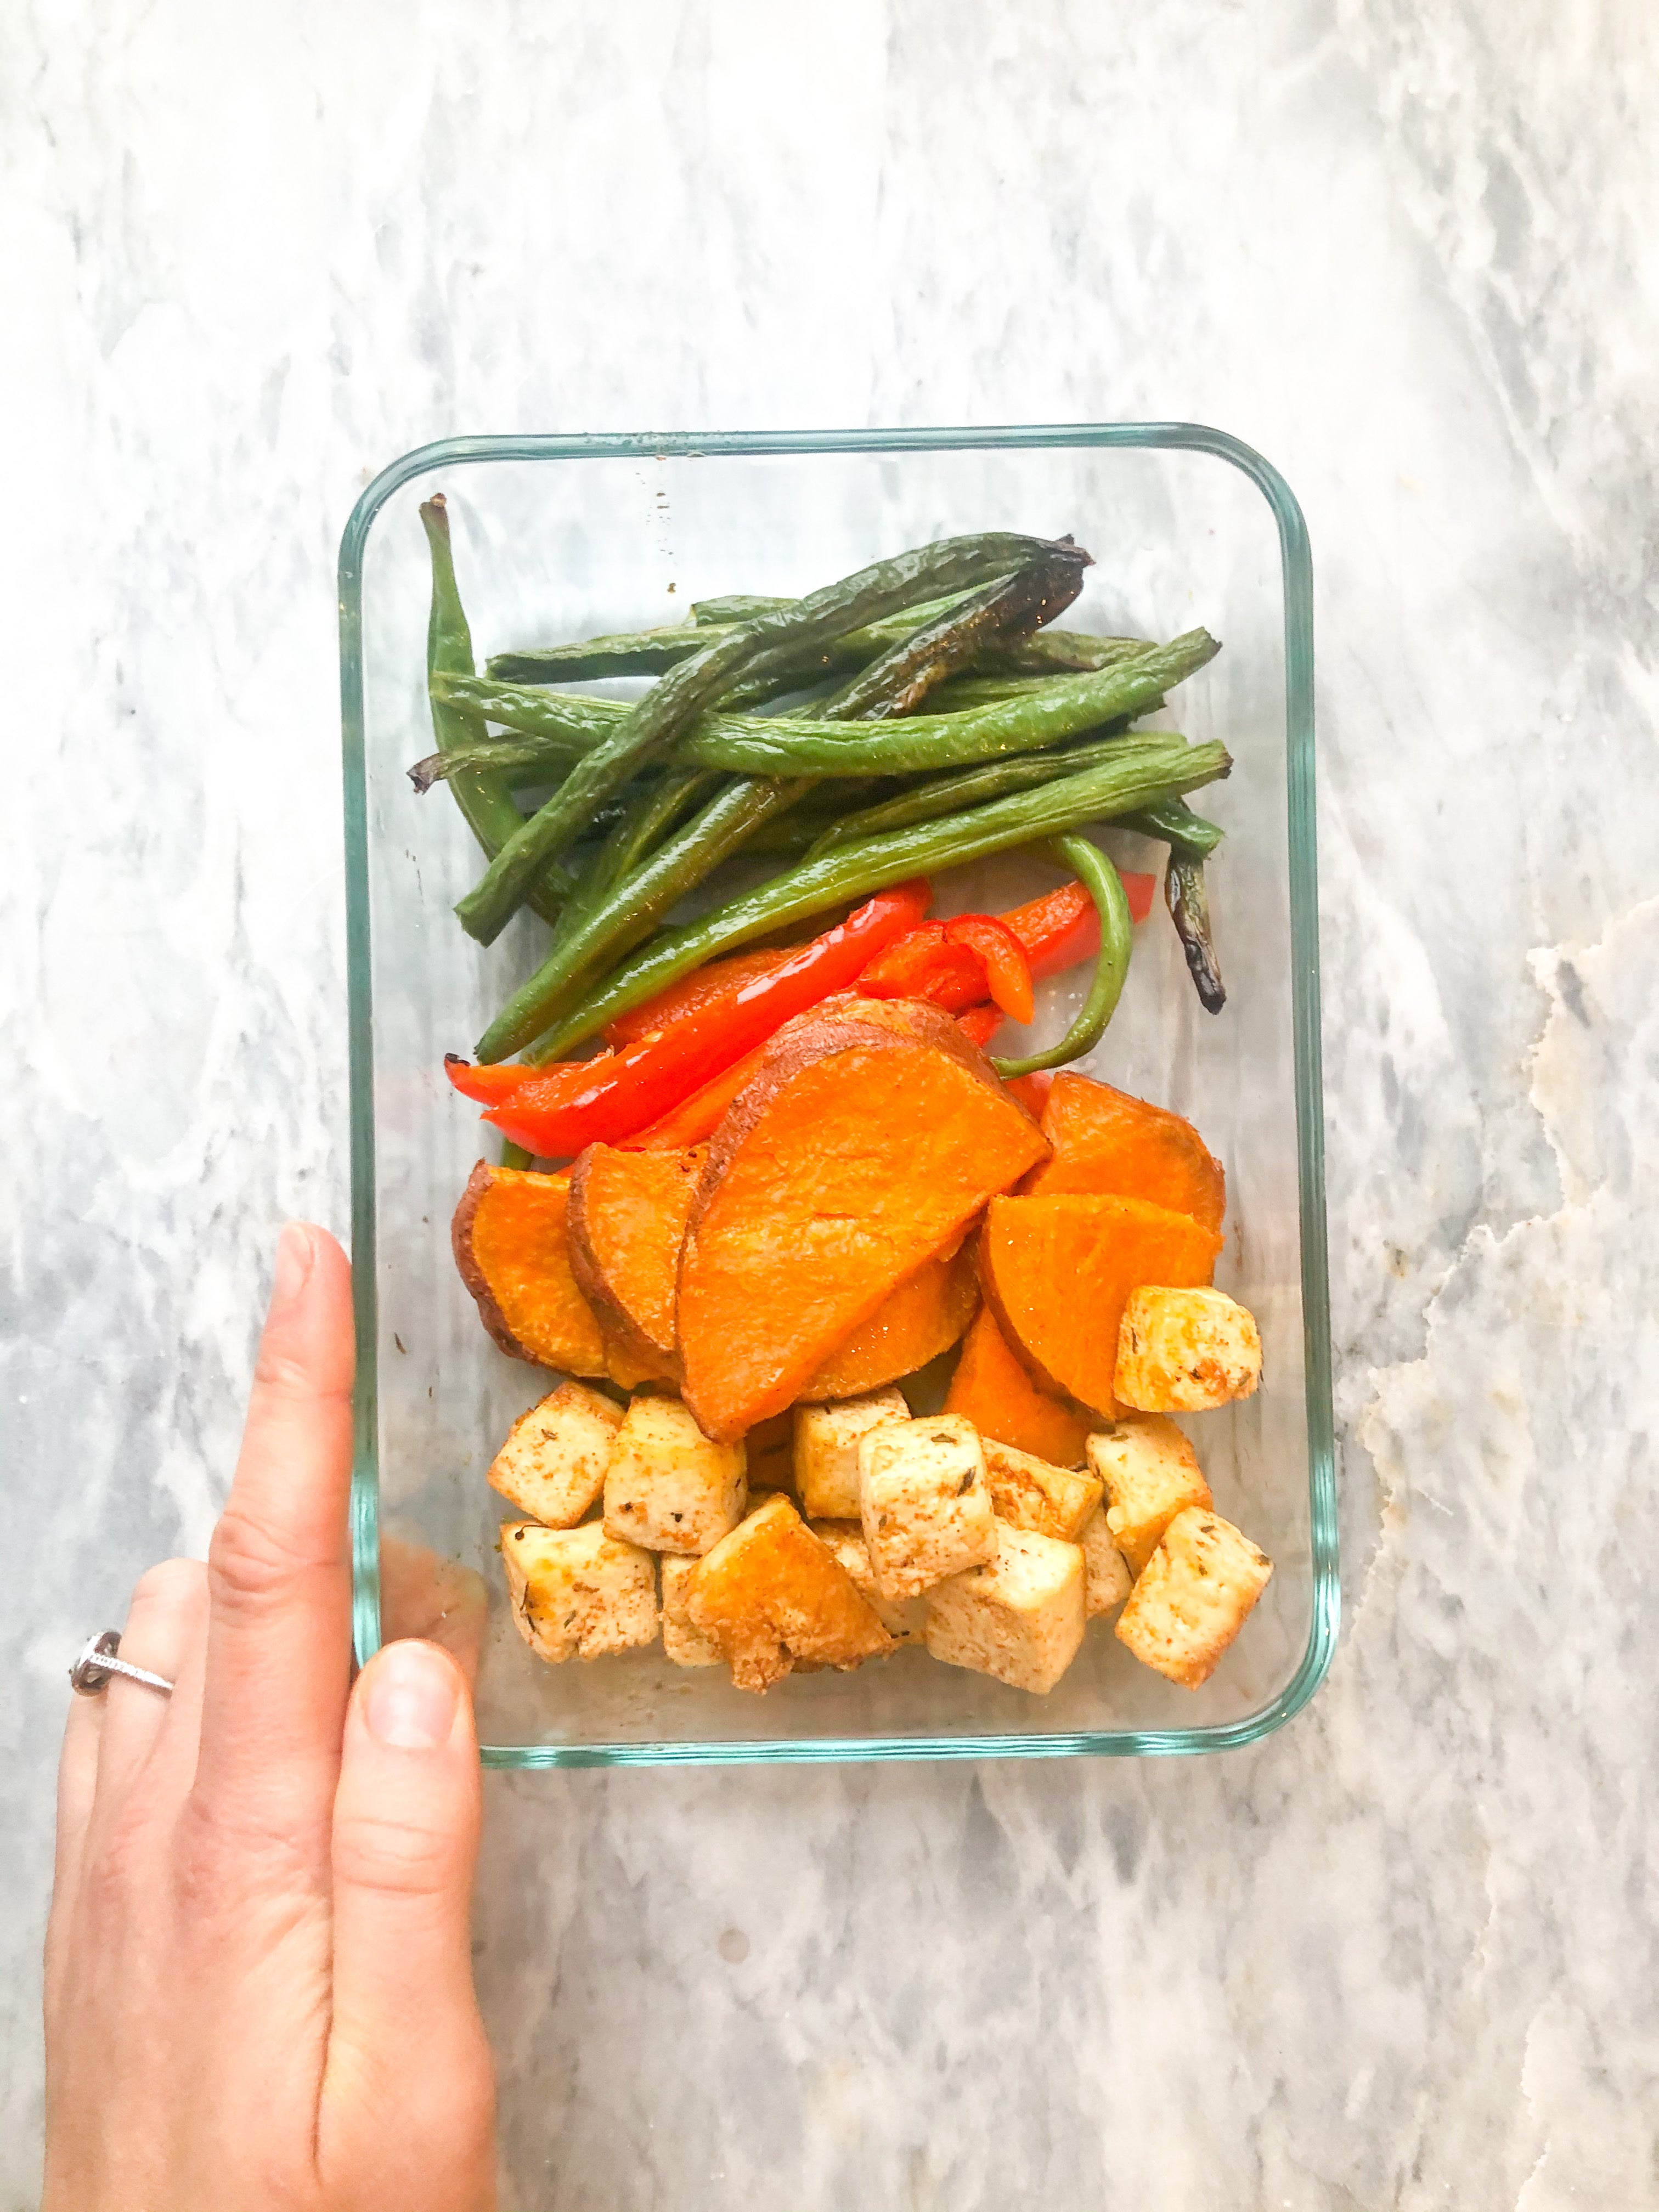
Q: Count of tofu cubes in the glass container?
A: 14